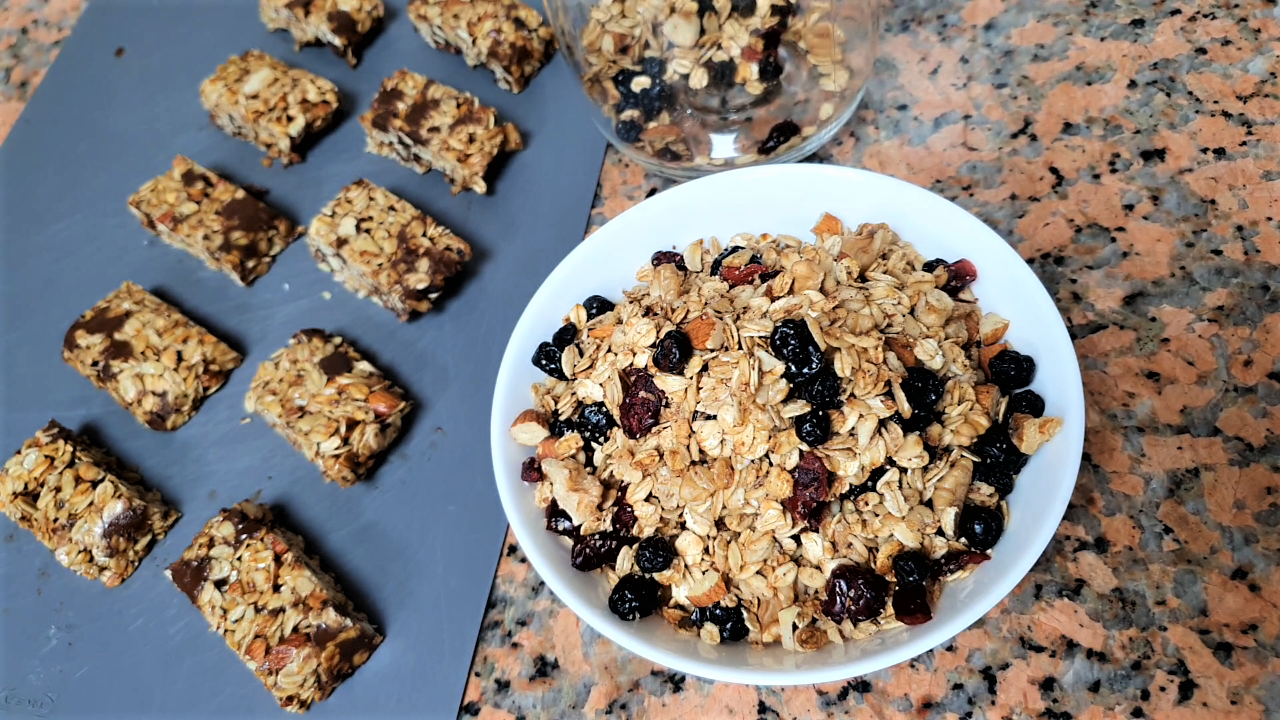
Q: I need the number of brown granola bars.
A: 10